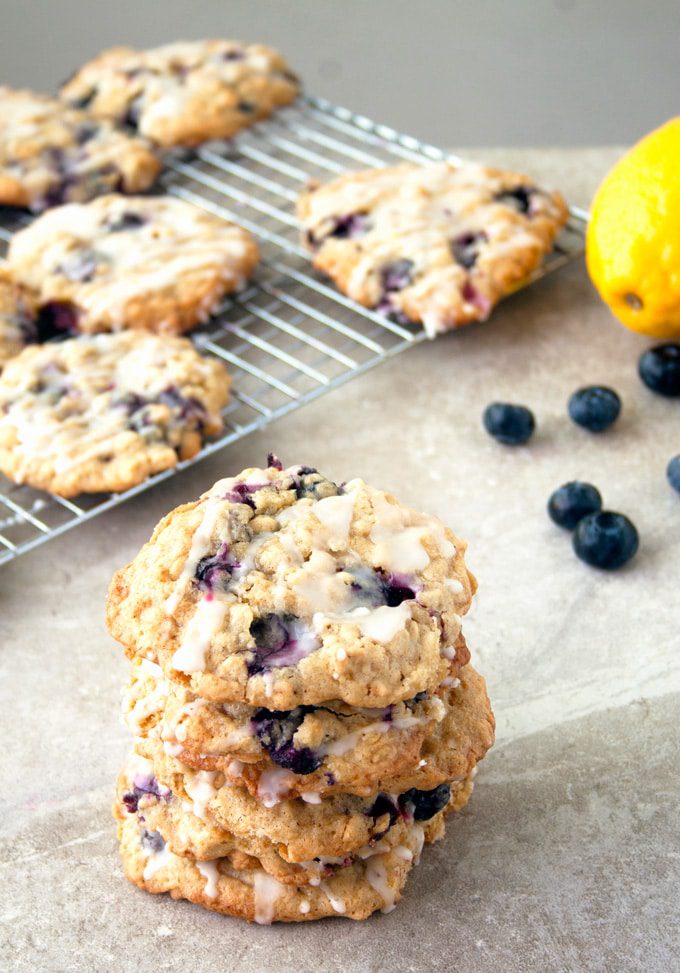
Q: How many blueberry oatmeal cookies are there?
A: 11